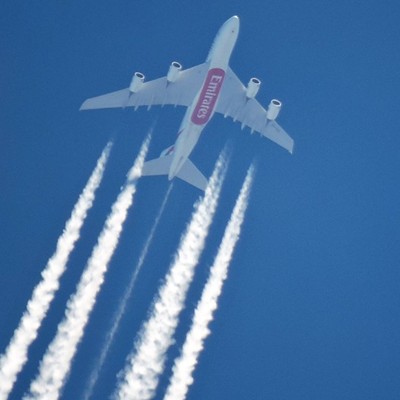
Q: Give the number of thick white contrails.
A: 4